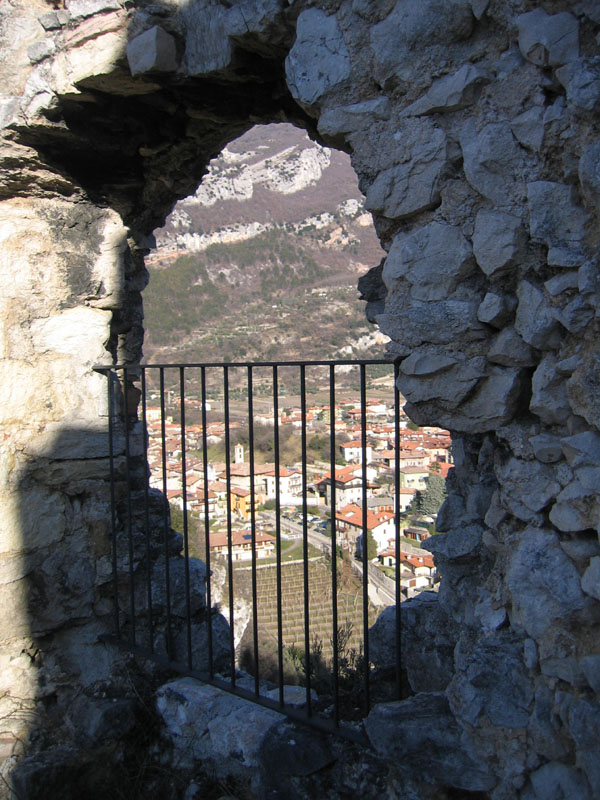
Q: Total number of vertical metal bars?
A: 13